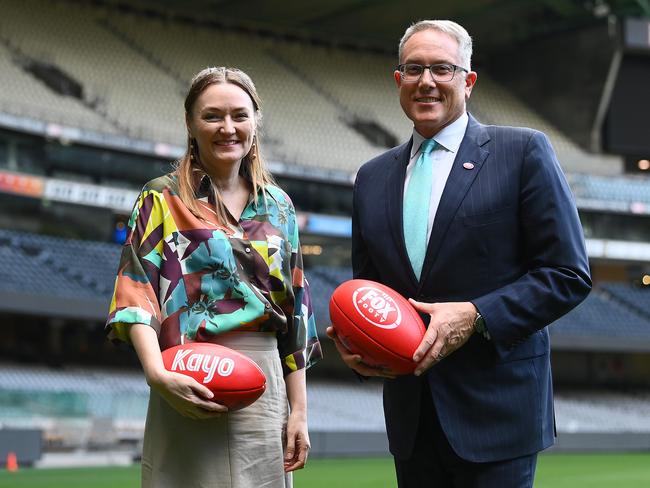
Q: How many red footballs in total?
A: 2